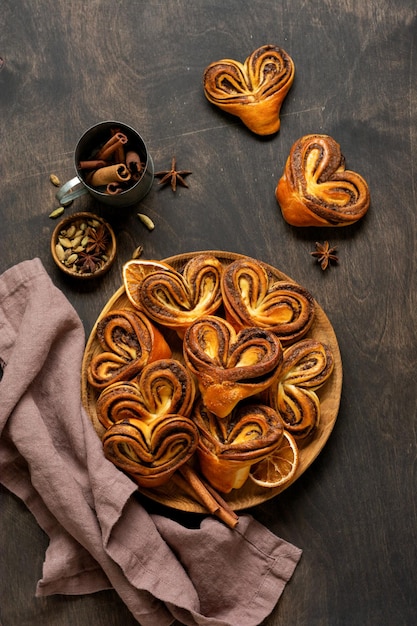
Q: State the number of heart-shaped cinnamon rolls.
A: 10